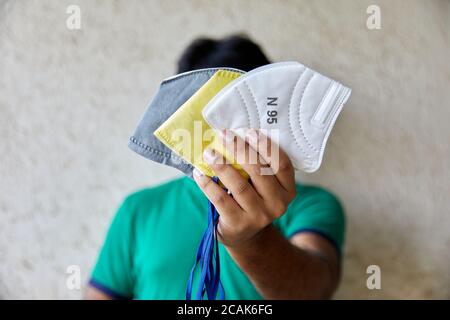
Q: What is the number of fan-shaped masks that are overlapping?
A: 3